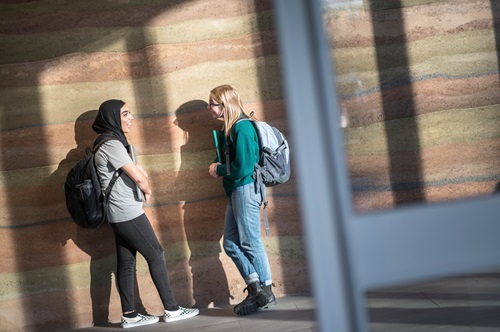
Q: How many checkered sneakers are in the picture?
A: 2